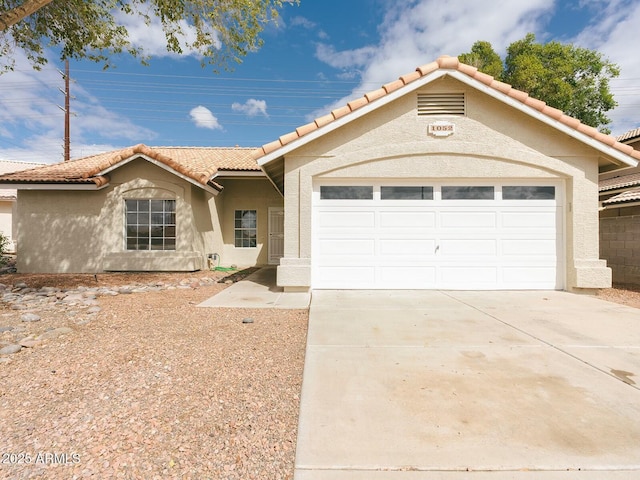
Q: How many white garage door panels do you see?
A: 12